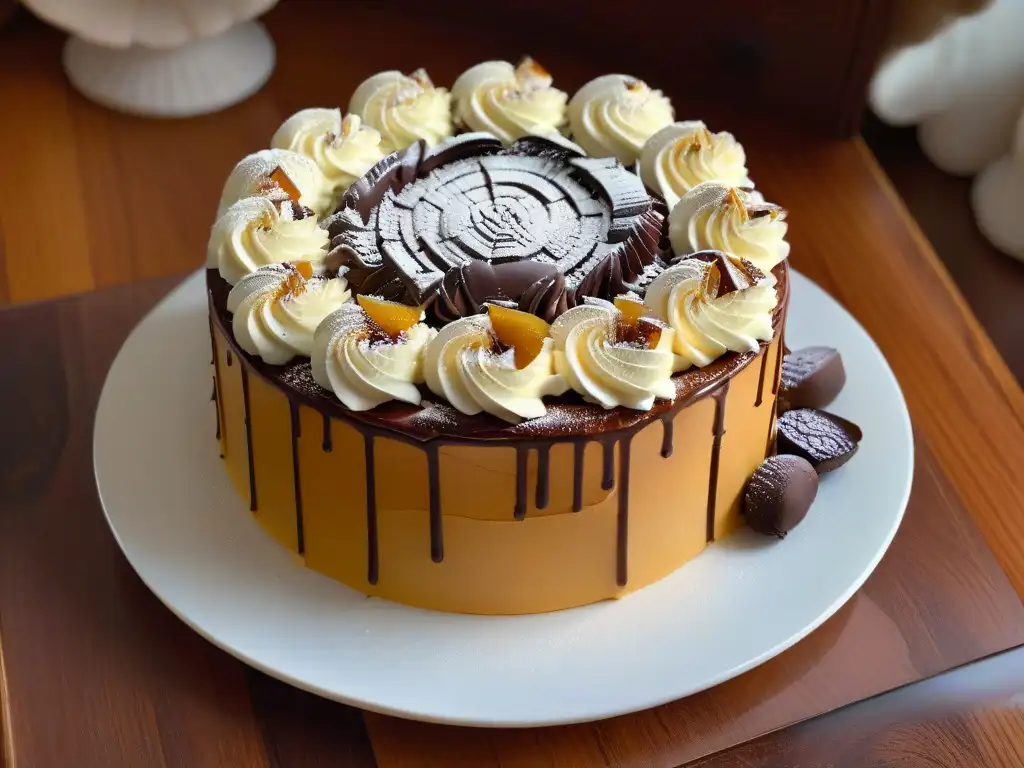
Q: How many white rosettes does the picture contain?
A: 13